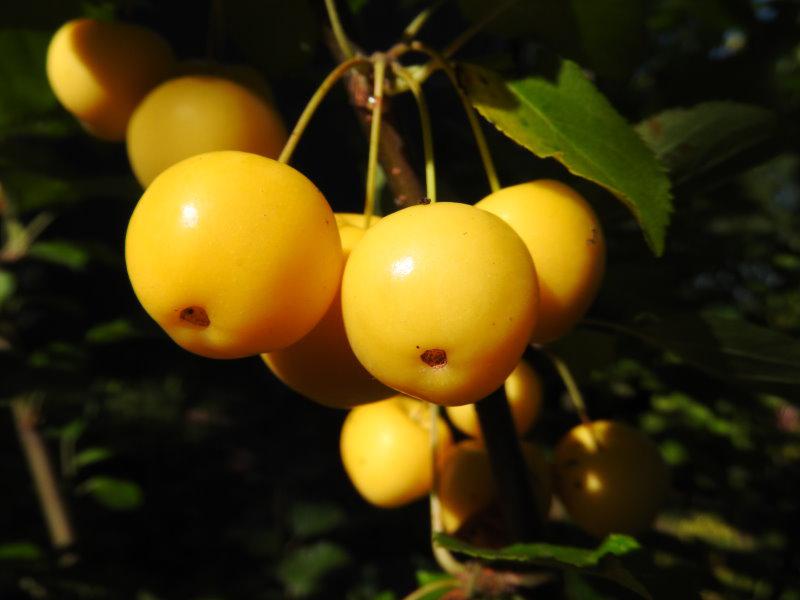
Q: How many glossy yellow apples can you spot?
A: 10